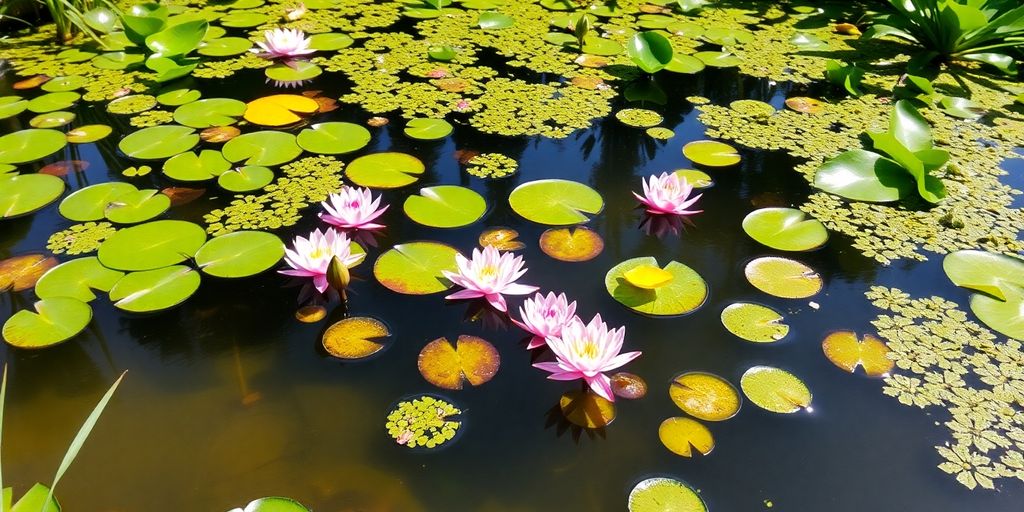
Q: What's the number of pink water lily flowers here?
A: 7